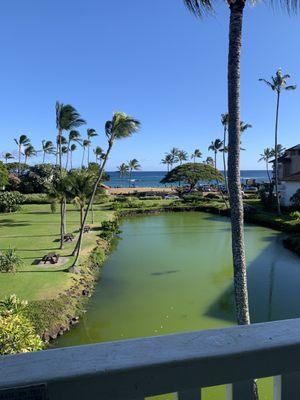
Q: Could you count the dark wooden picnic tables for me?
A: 3